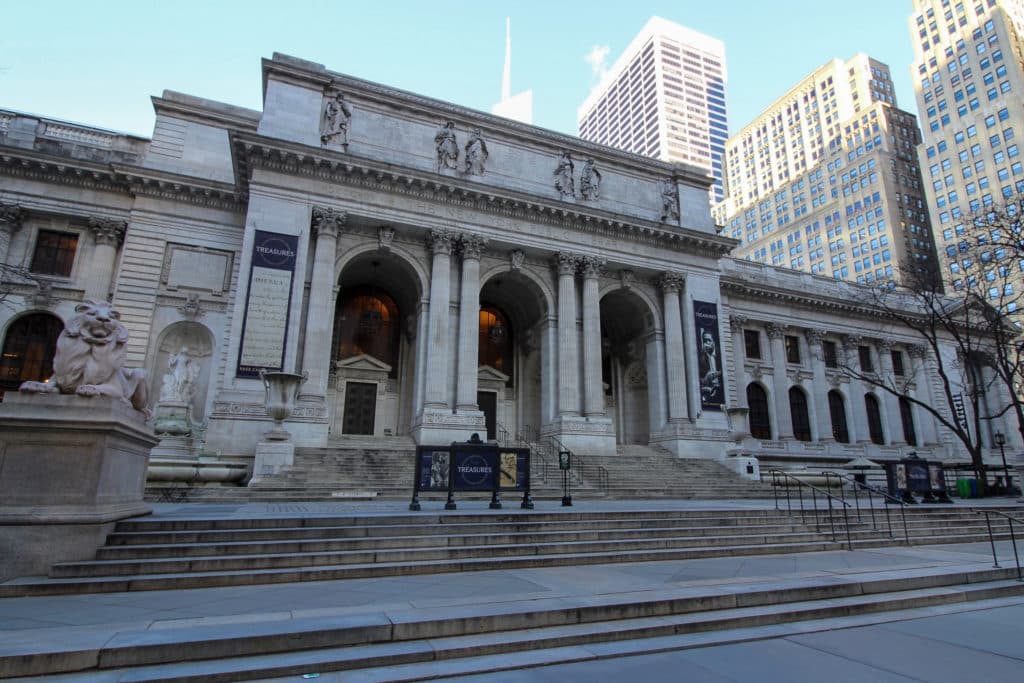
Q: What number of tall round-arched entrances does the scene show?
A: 3